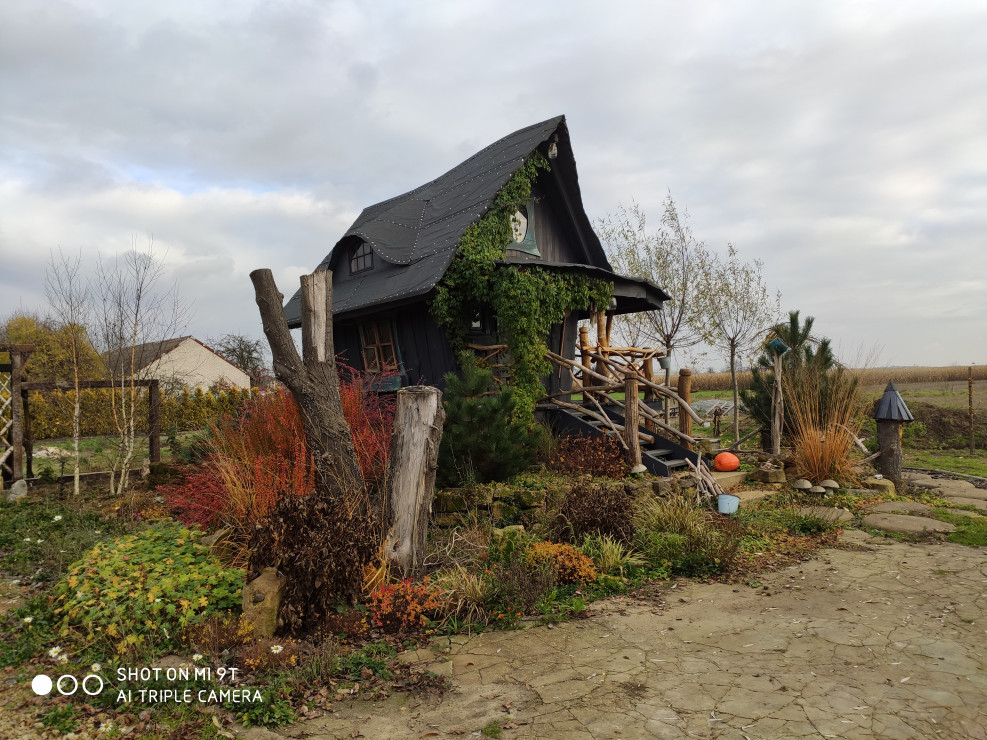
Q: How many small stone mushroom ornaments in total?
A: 3